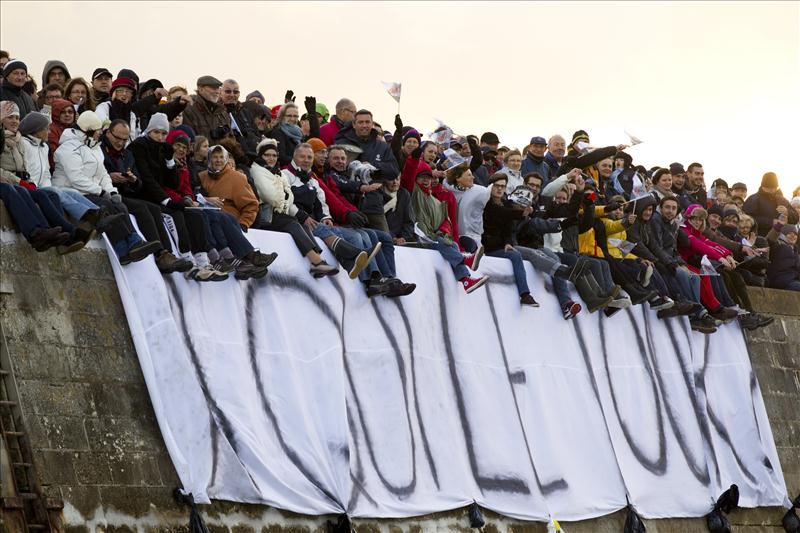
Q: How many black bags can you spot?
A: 6